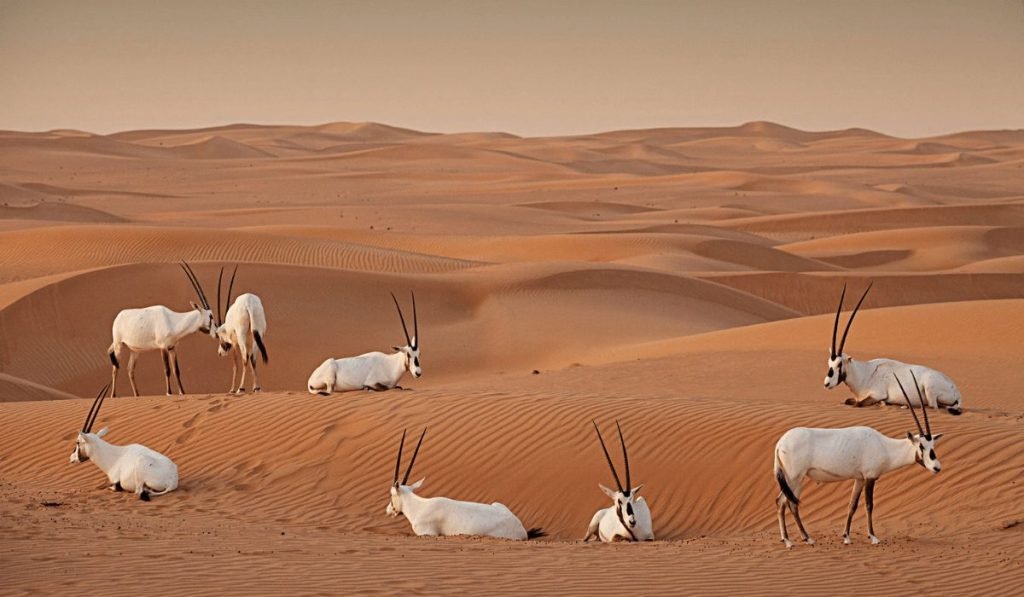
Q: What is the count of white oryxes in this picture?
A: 8